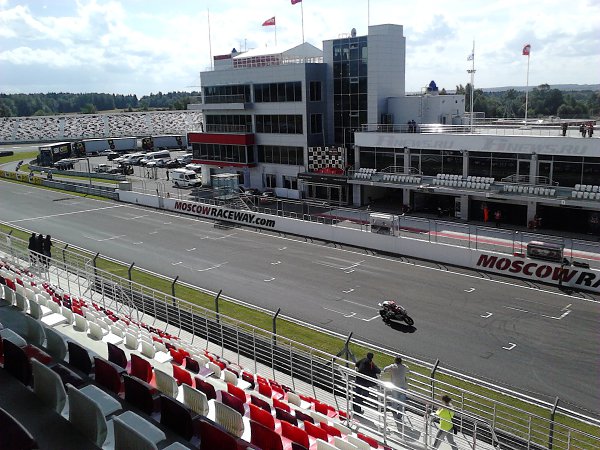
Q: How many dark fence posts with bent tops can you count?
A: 10